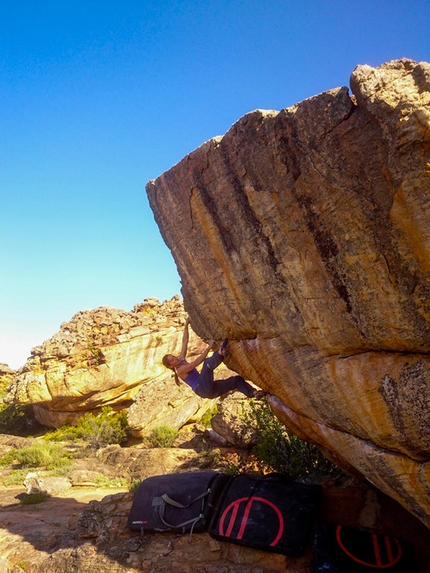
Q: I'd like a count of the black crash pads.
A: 3